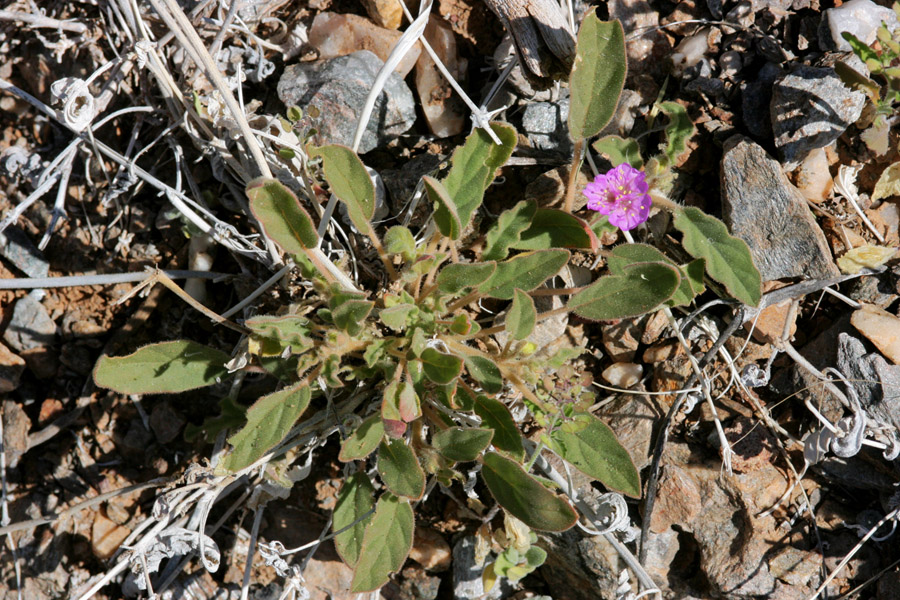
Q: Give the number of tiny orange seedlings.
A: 0